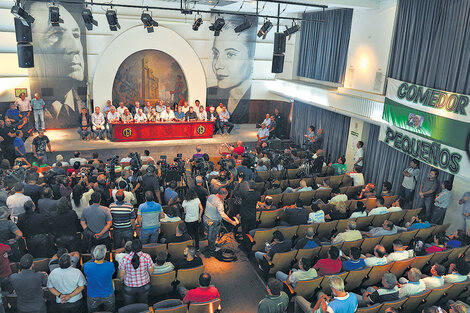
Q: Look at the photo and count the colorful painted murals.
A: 1